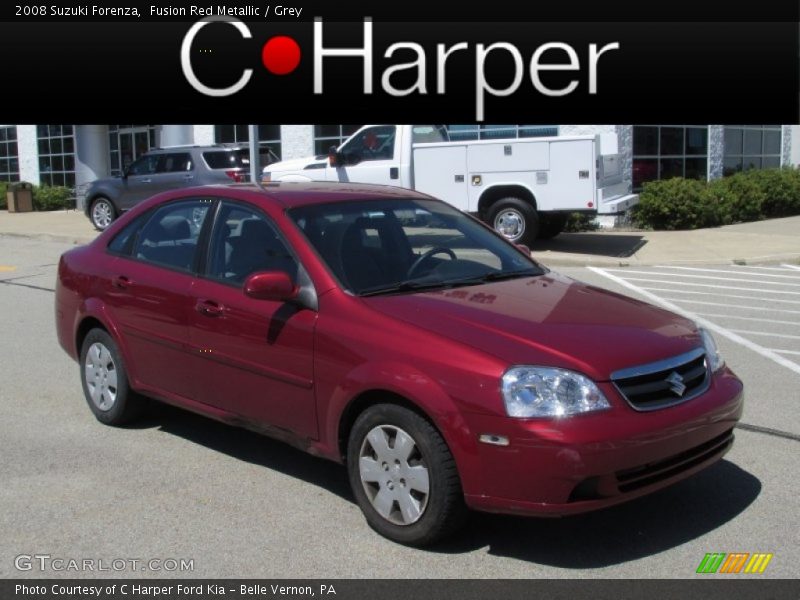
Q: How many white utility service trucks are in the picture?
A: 1